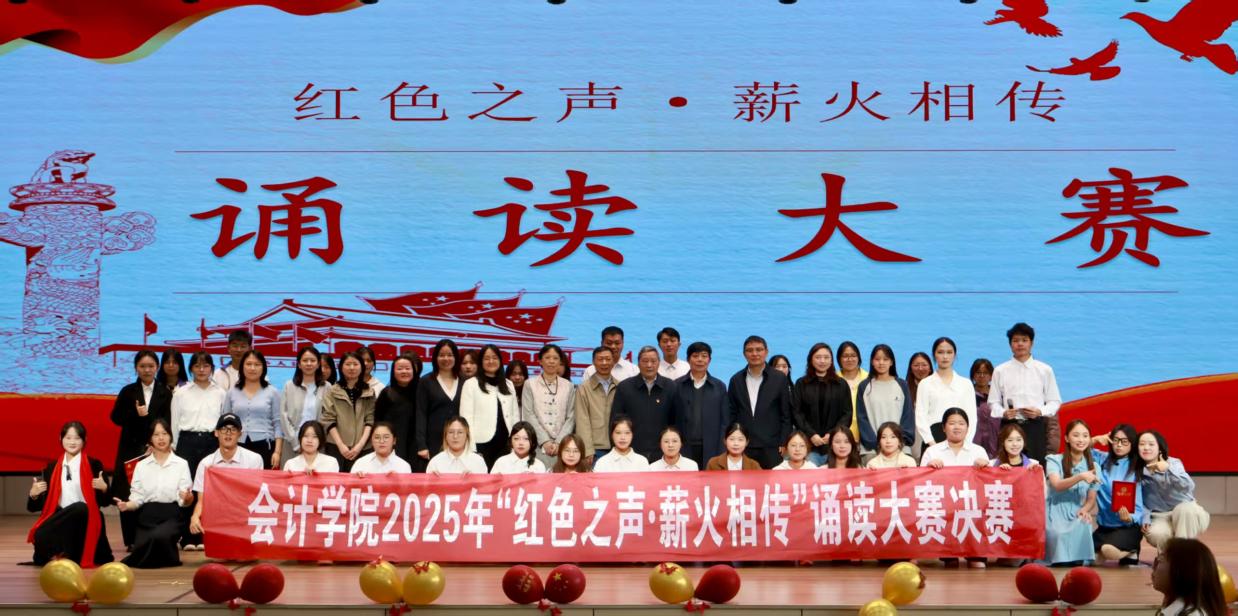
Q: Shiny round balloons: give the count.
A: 15